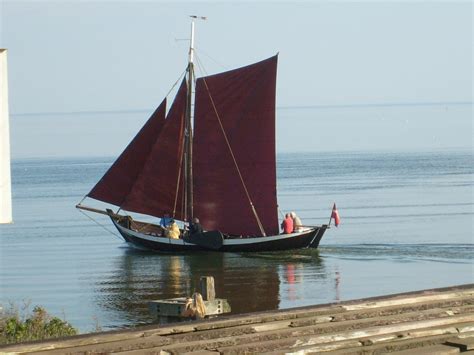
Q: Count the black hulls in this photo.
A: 1